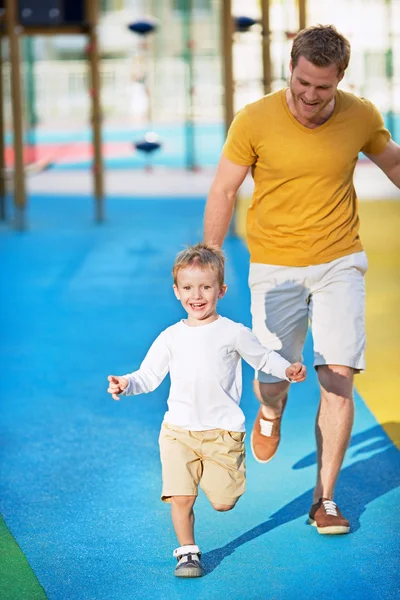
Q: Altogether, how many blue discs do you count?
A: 3